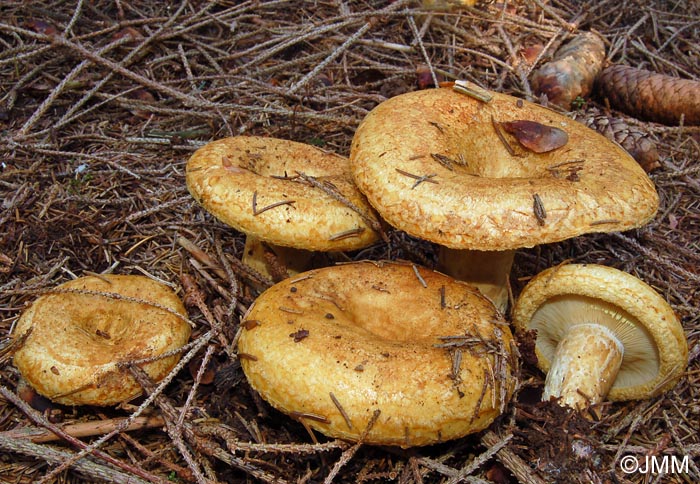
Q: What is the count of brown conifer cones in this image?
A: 3